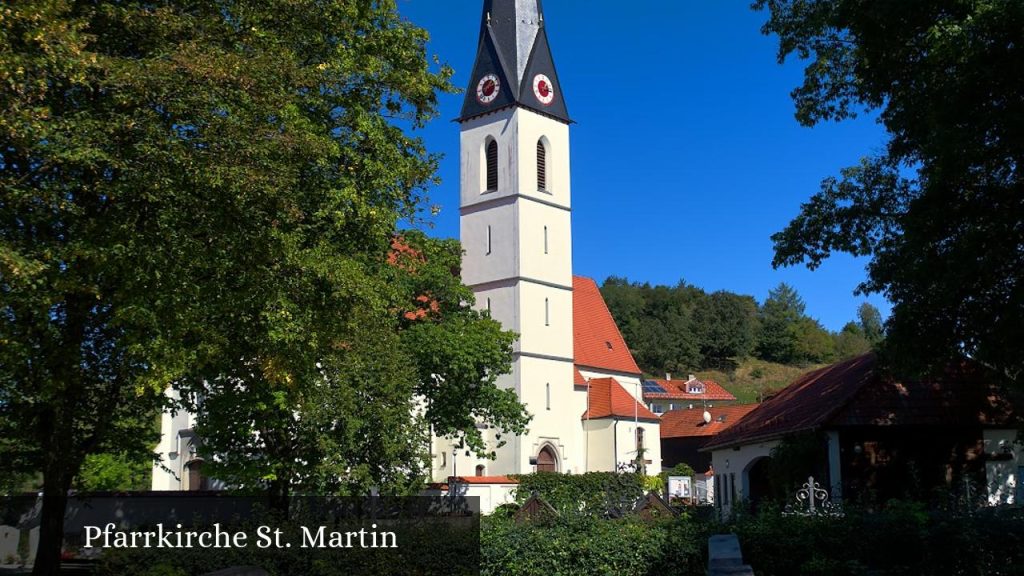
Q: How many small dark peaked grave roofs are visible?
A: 2